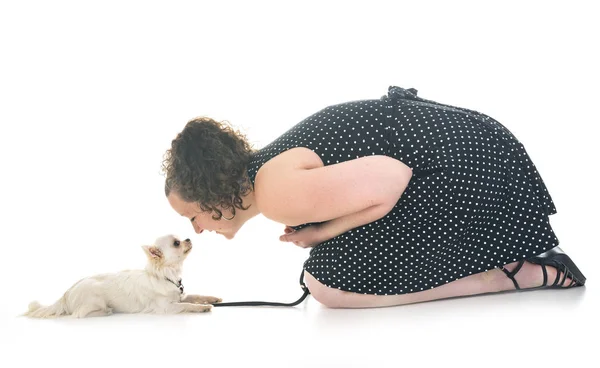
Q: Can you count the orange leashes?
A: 0